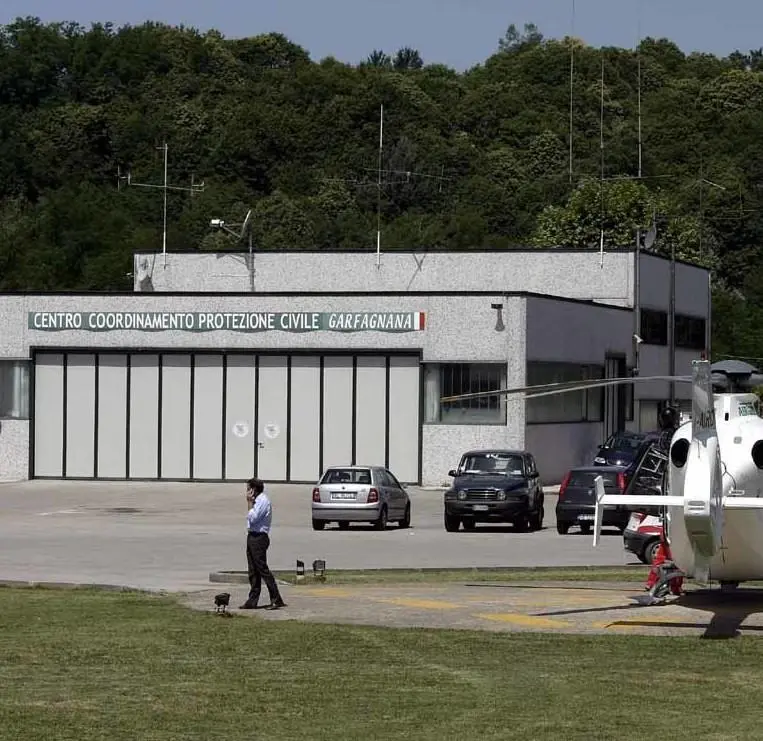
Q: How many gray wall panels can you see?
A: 12